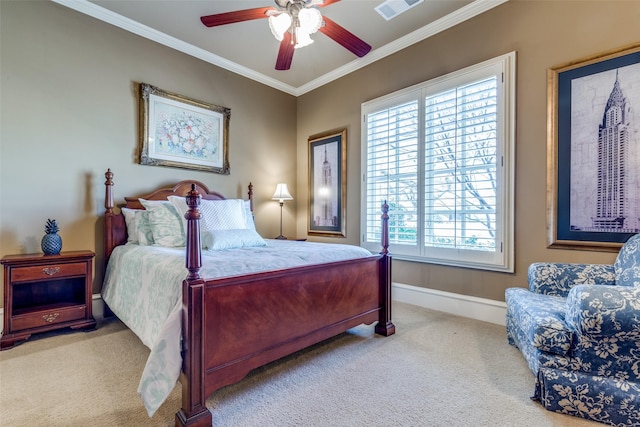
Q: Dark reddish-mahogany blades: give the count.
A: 4